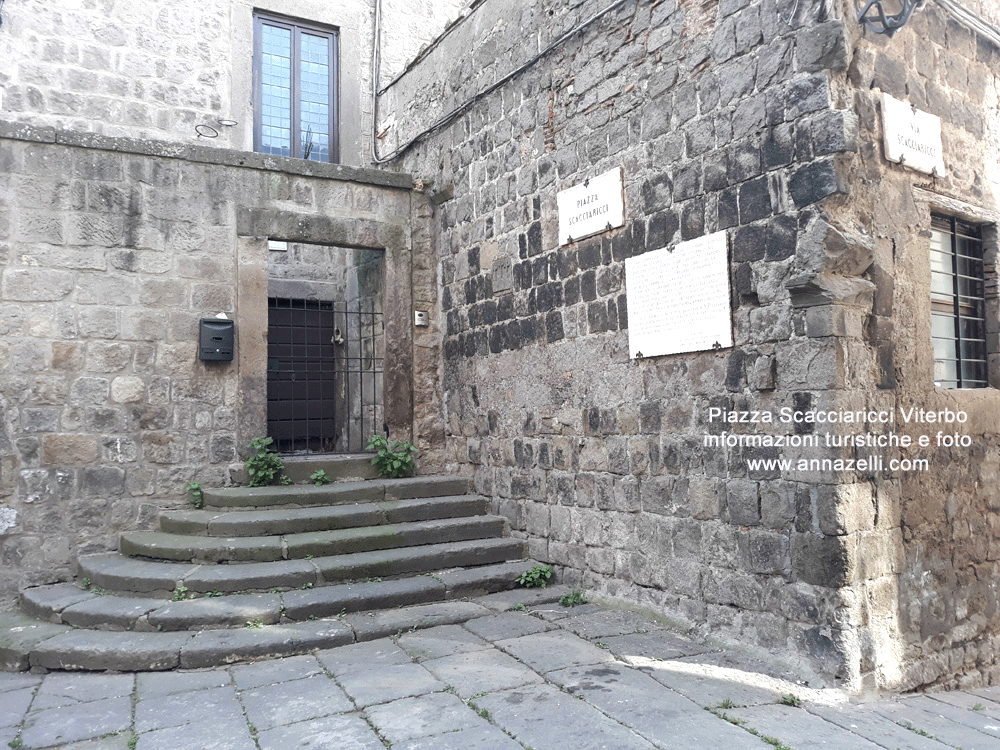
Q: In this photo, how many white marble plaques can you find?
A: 3